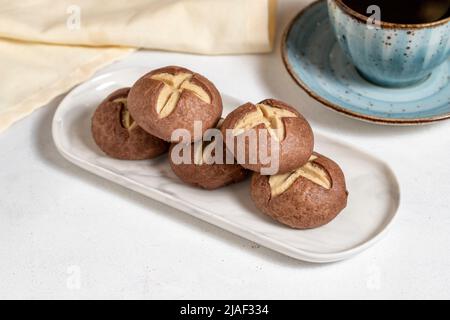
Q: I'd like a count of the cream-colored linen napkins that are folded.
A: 1